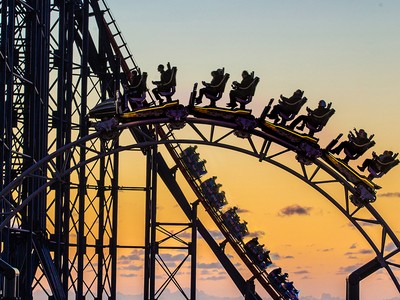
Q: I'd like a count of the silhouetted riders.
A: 8